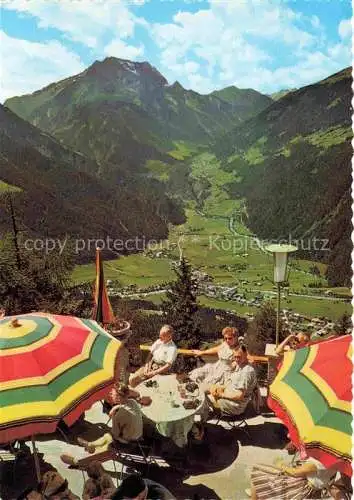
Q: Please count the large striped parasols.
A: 2